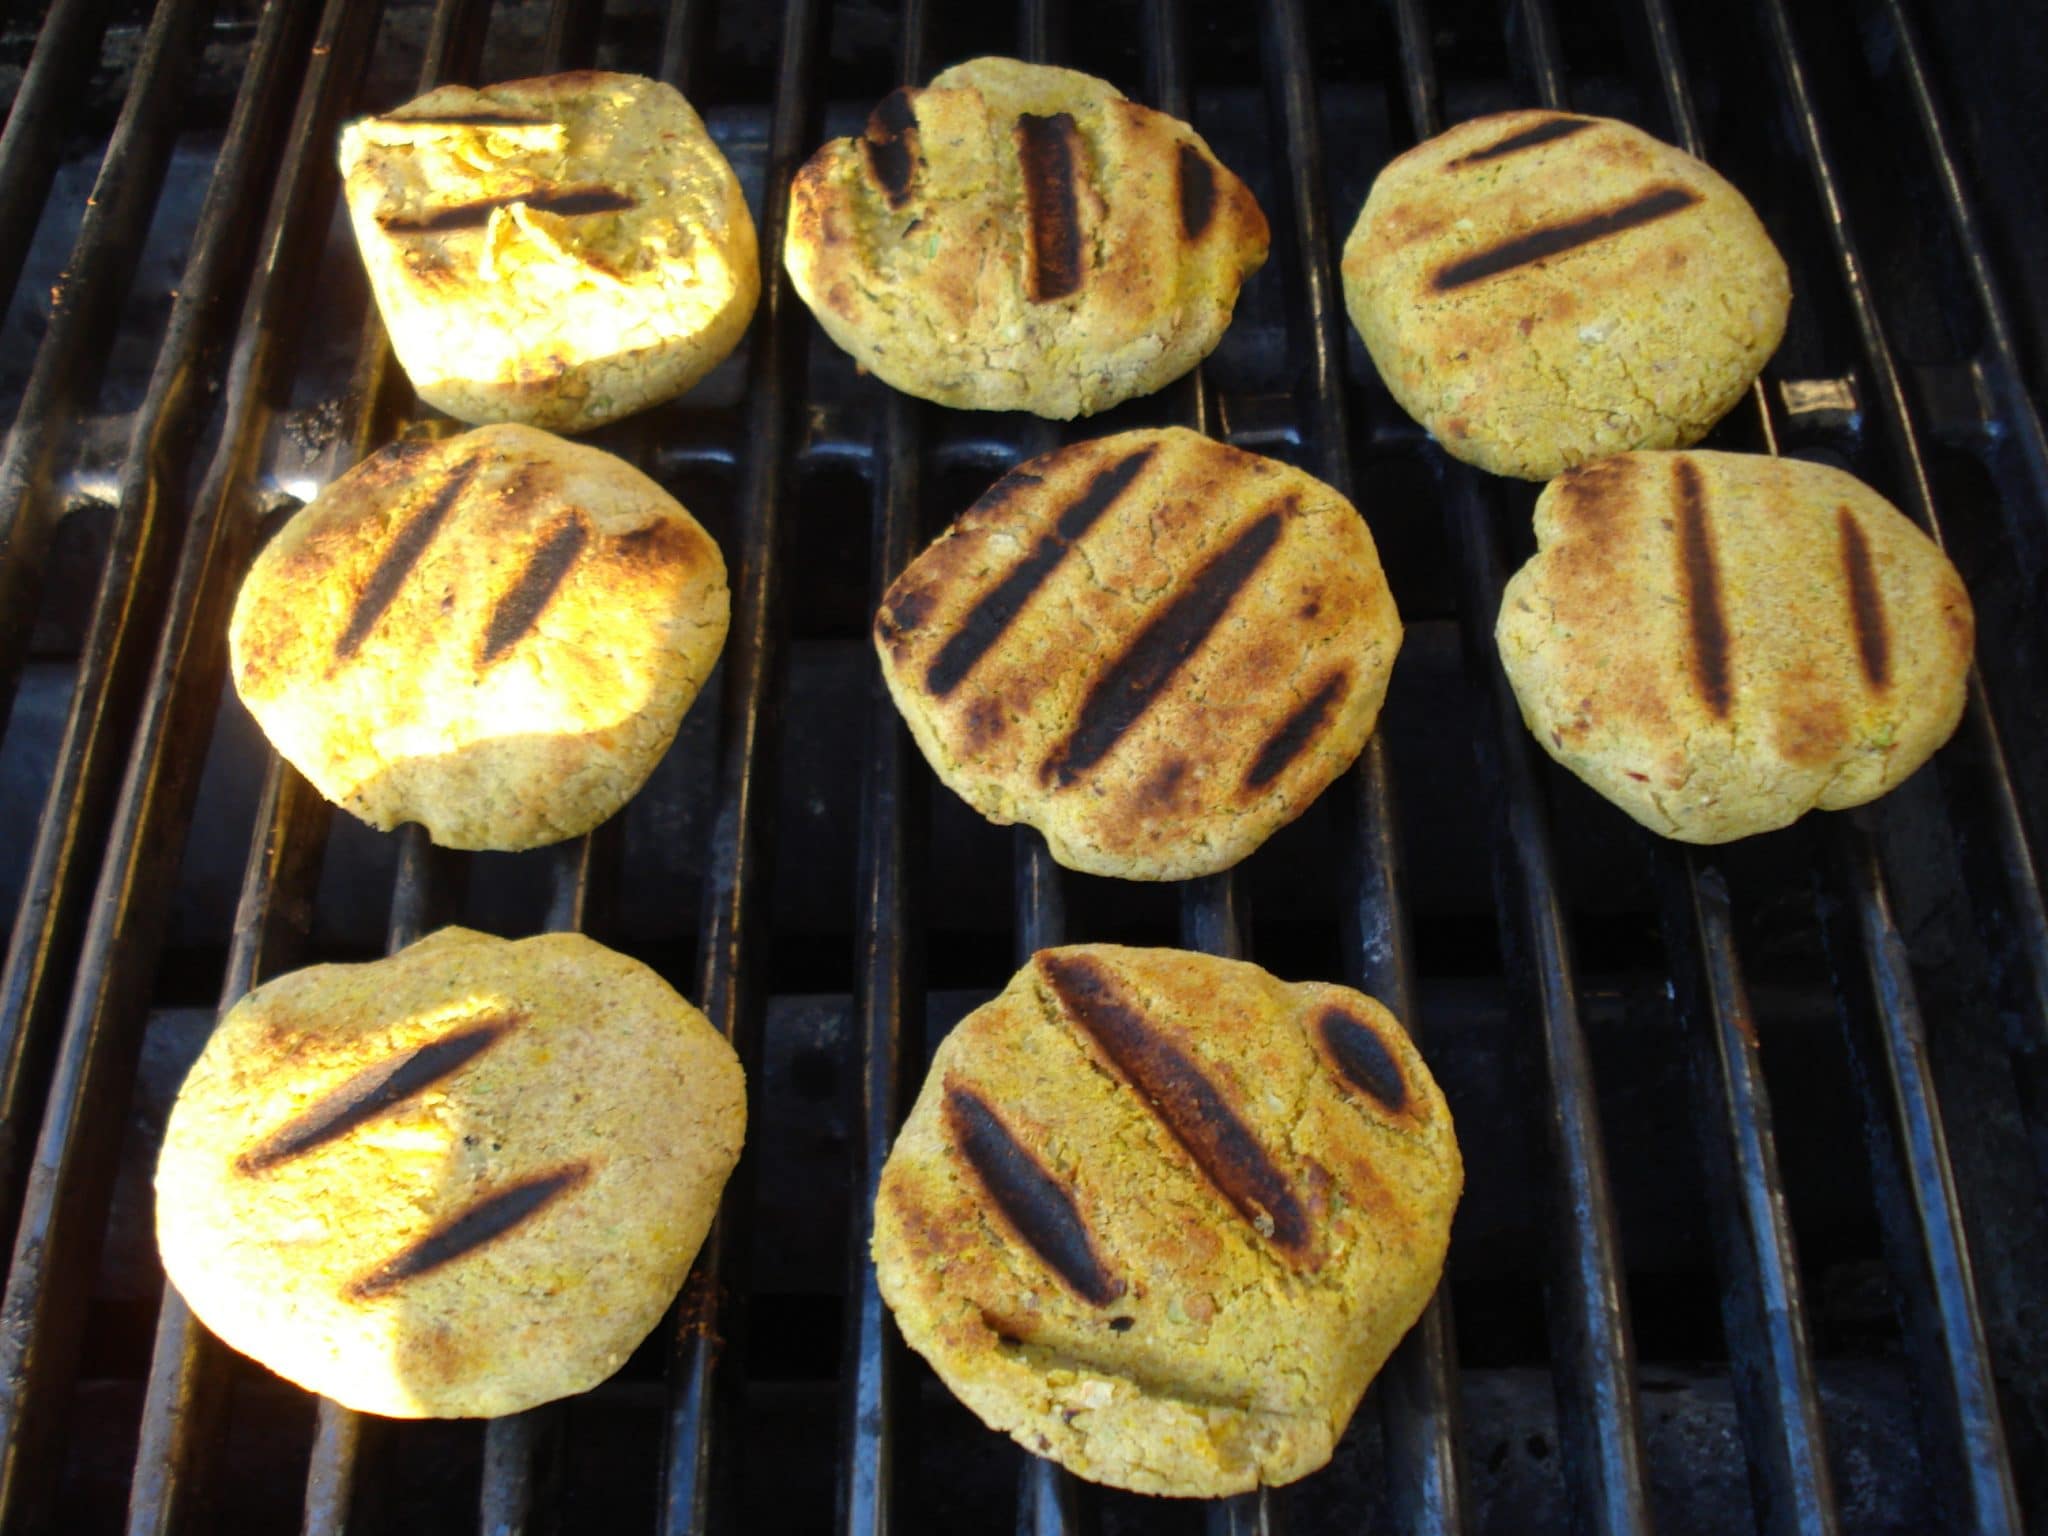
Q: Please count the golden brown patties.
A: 8